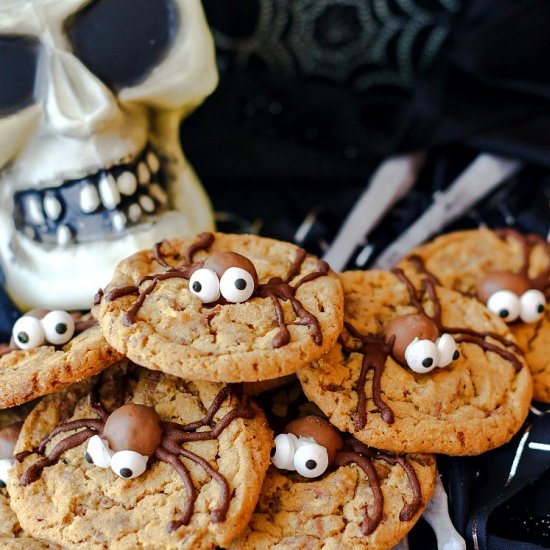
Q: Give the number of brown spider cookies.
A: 7